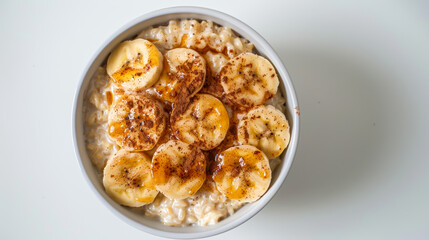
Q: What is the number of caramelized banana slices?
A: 9